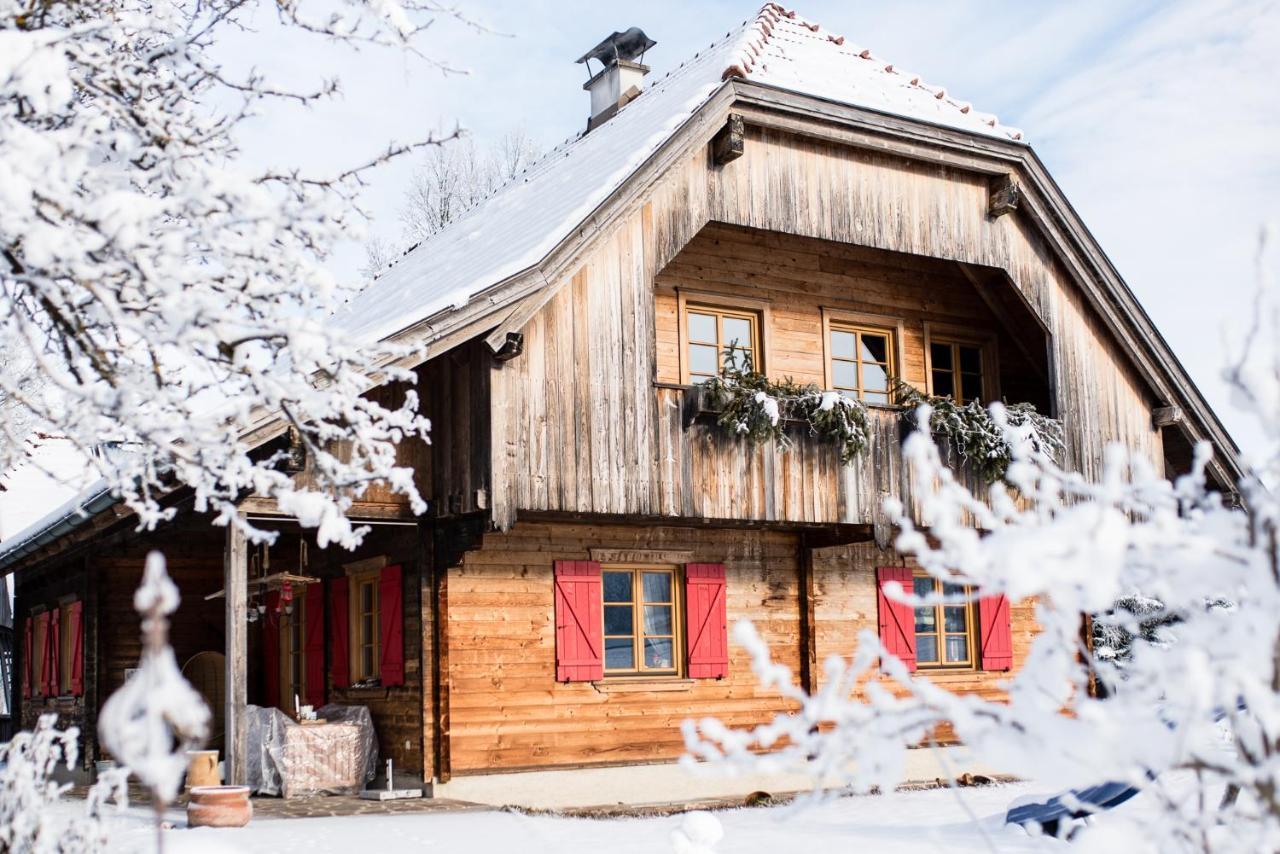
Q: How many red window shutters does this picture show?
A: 12